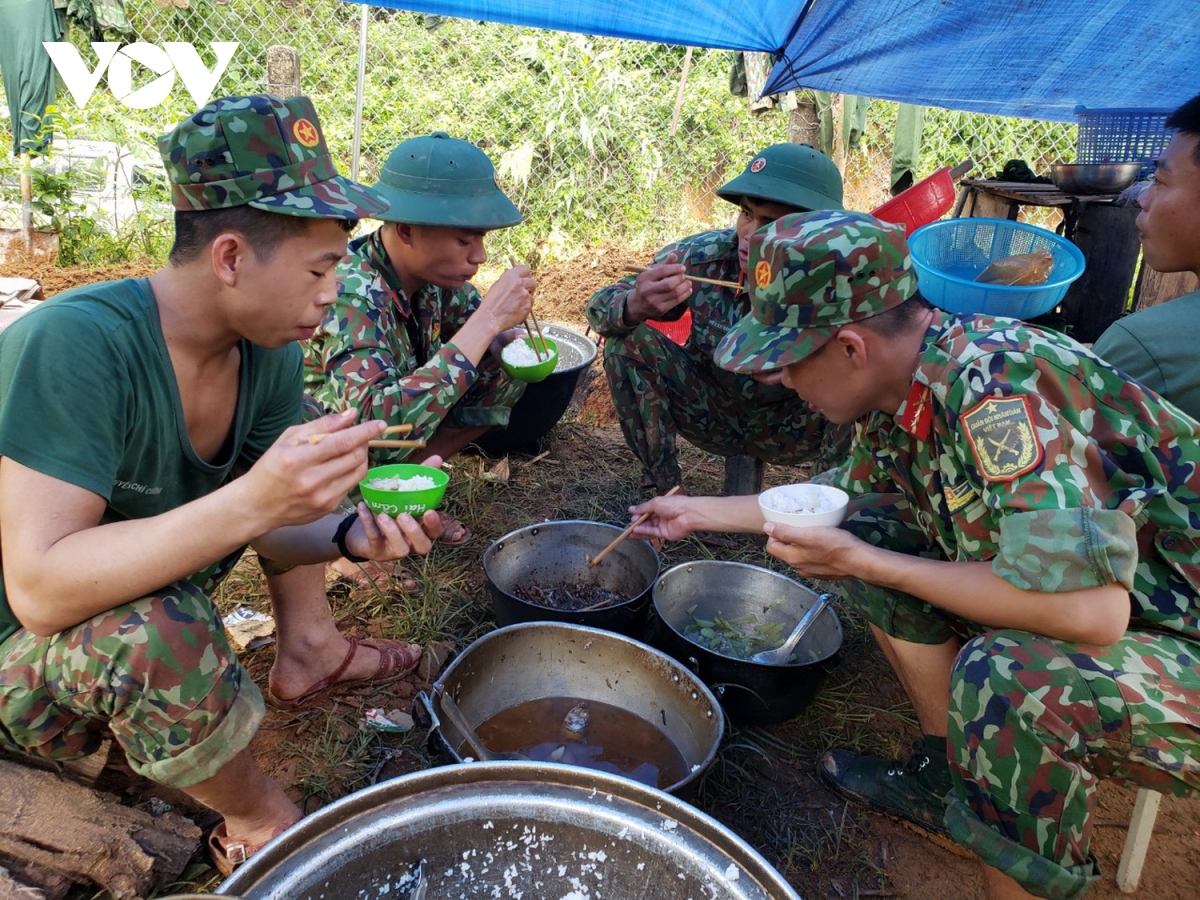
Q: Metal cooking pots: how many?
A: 5